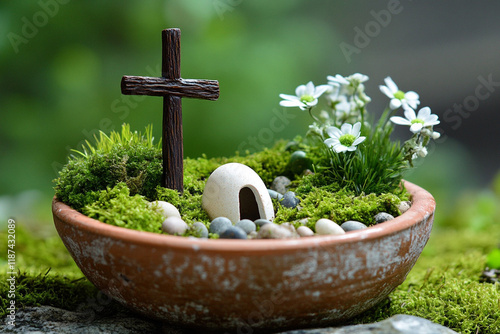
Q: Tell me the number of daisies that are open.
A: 4